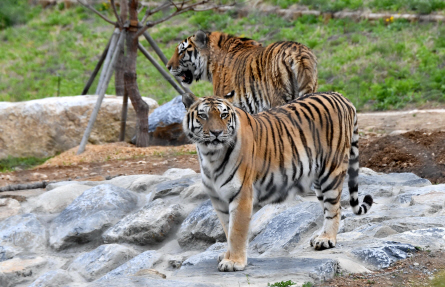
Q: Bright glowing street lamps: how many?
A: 0